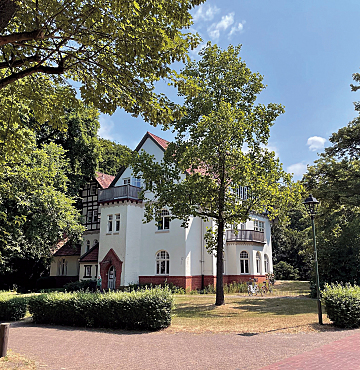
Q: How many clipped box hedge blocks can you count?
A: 3